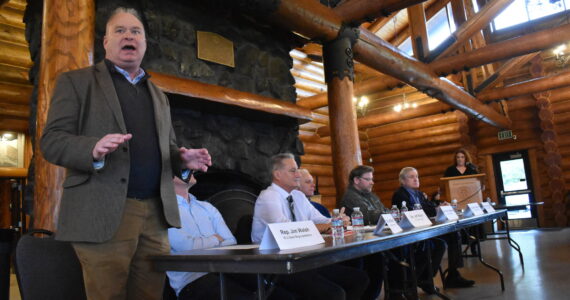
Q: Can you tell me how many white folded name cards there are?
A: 6